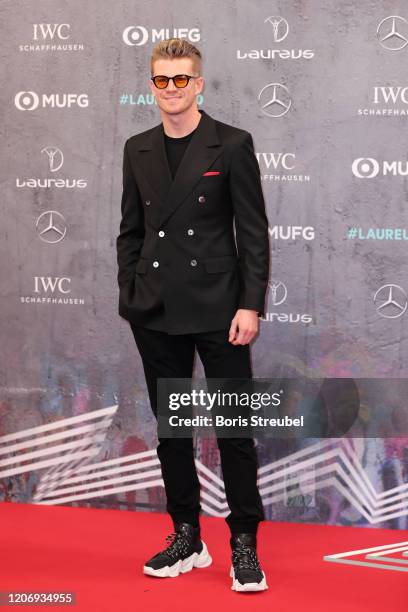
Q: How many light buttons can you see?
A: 6